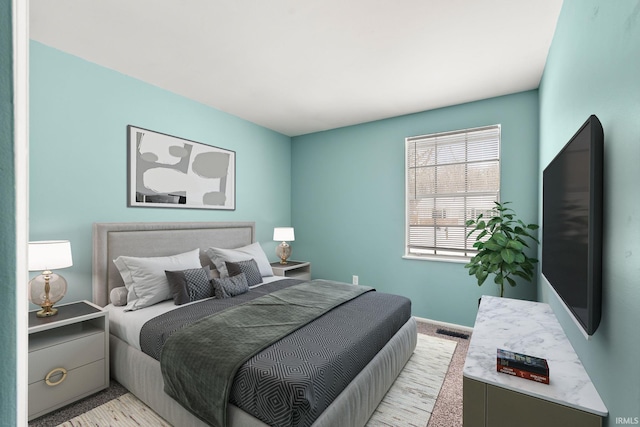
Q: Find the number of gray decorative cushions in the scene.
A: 3